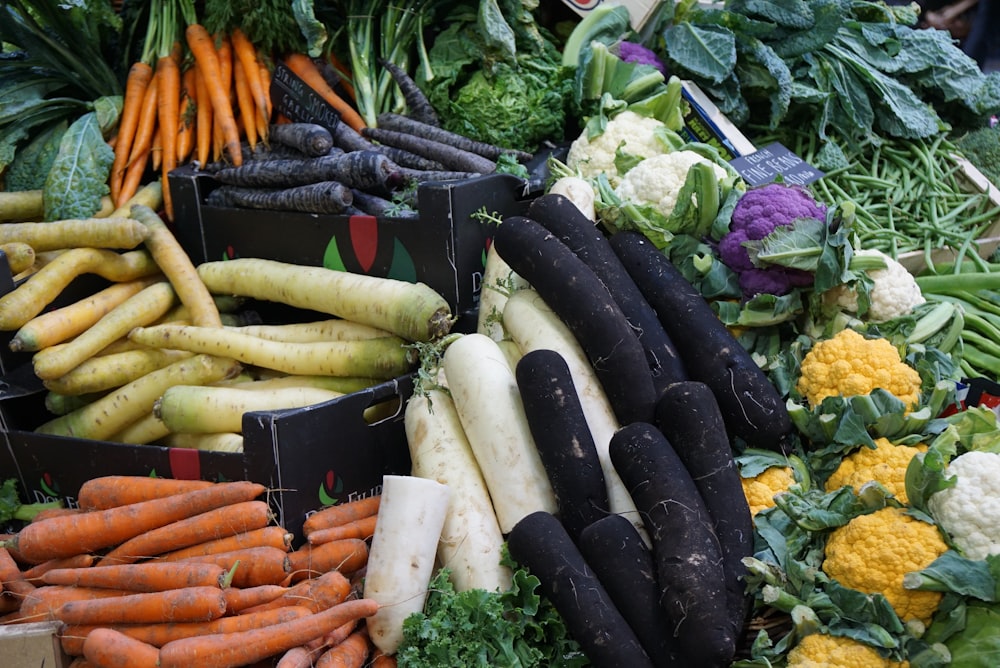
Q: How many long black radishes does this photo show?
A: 8